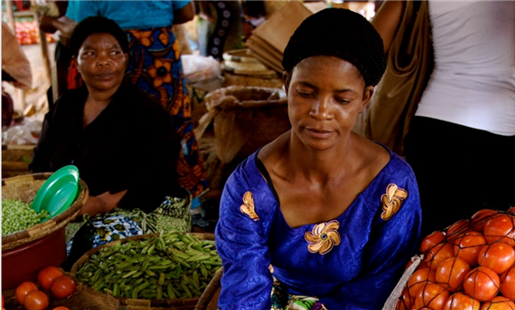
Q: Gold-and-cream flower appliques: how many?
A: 3